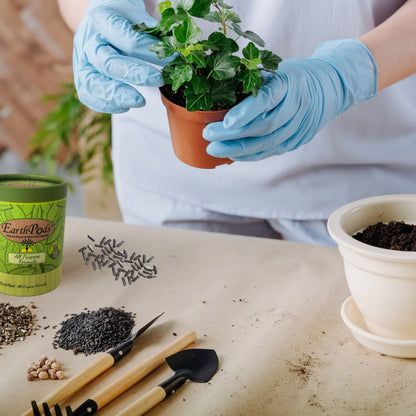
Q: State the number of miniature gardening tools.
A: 3